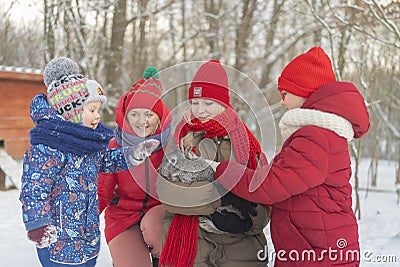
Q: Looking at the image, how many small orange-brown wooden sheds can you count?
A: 1